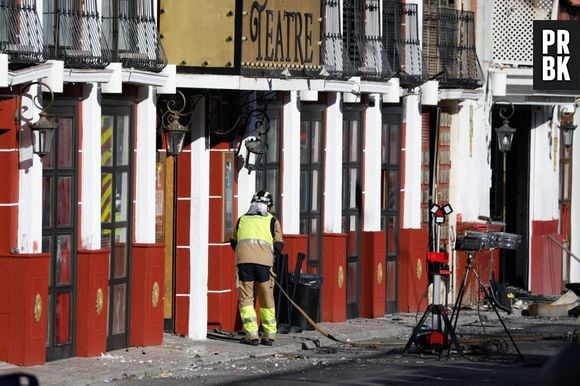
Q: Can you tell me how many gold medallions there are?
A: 6